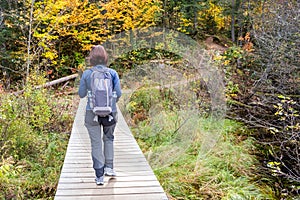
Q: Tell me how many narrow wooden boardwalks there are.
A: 1